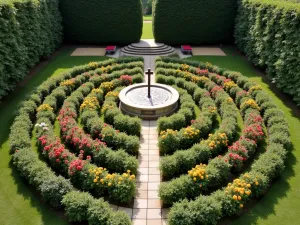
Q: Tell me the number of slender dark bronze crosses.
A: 1